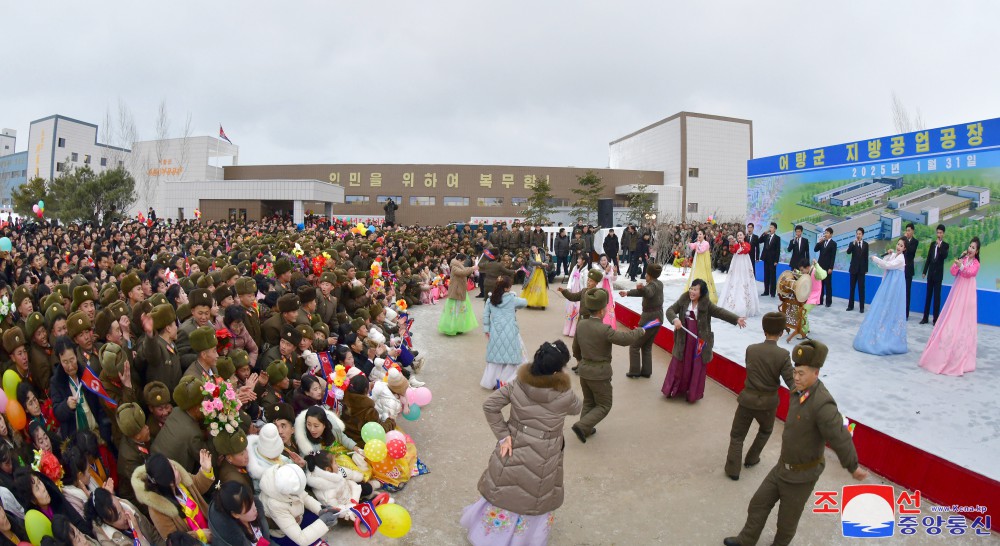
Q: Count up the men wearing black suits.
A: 7